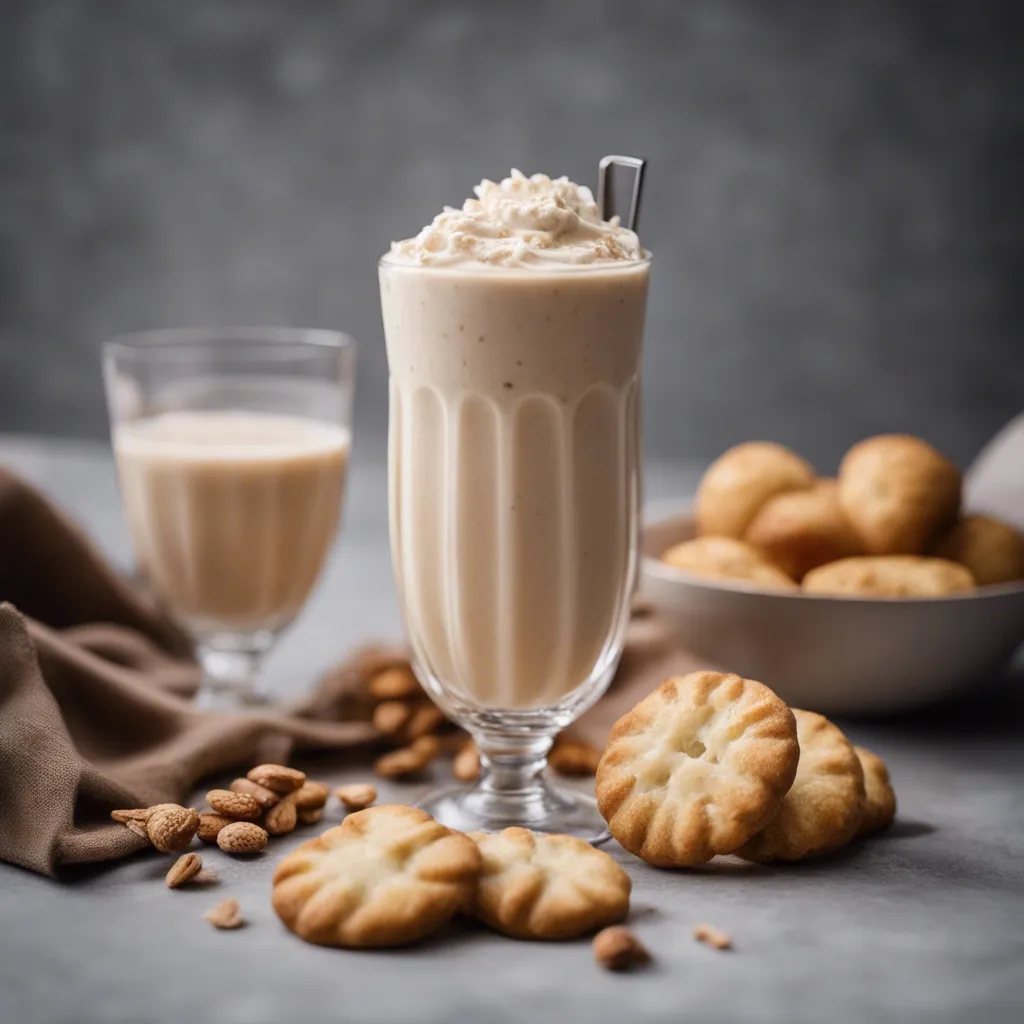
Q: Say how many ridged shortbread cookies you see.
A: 5